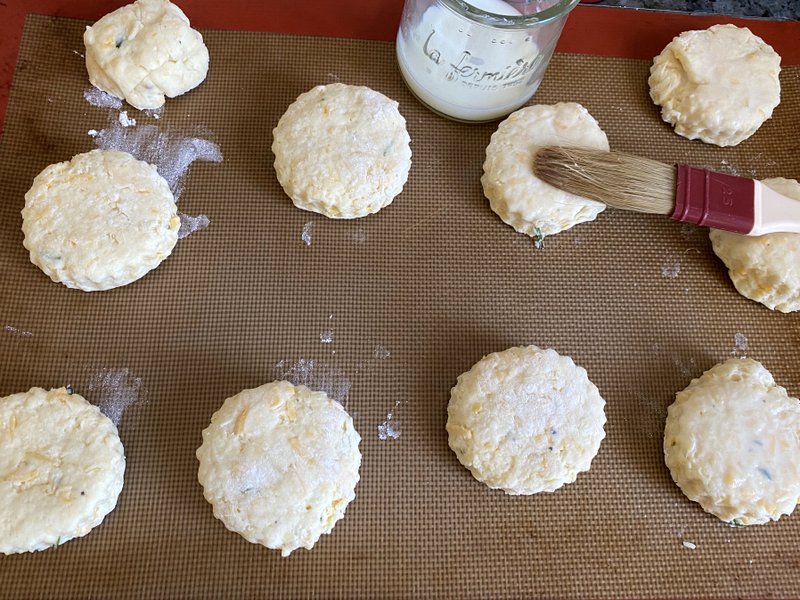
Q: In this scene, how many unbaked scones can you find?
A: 10